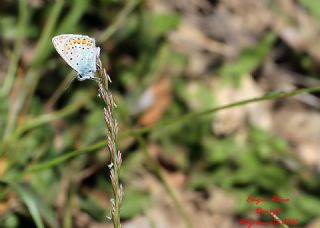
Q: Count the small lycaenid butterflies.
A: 1